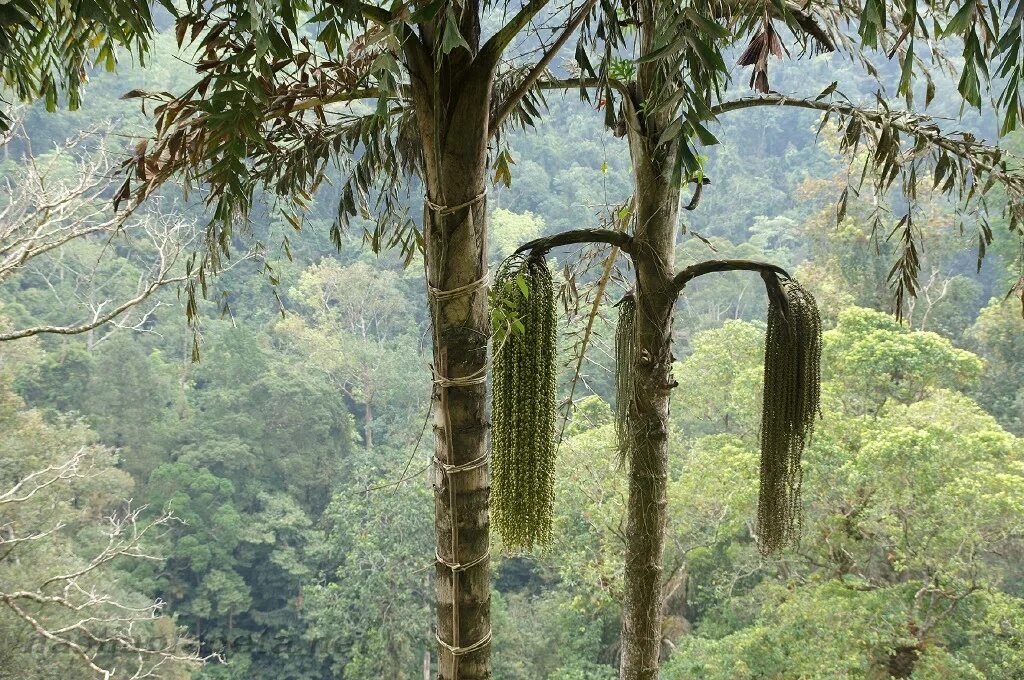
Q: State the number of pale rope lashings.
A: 6